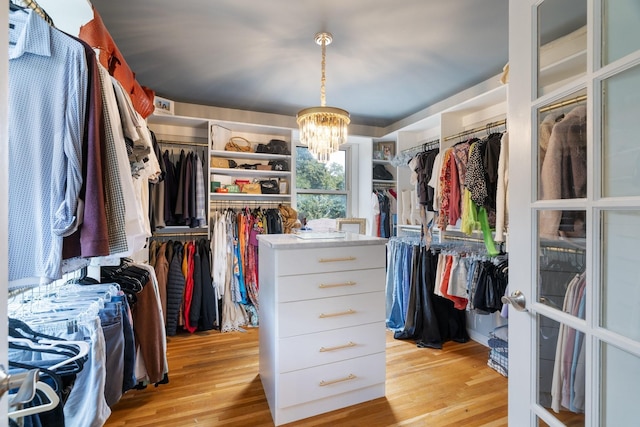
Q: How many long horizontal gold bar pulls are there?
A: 5